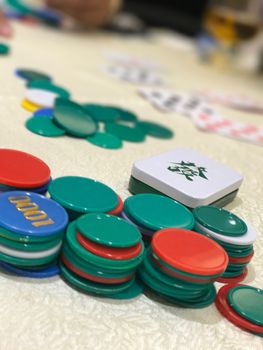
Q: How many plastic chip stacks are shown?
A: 8